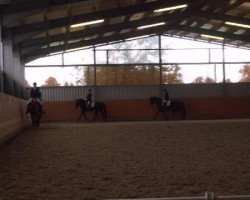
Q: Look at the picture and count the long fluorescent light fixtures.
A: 5